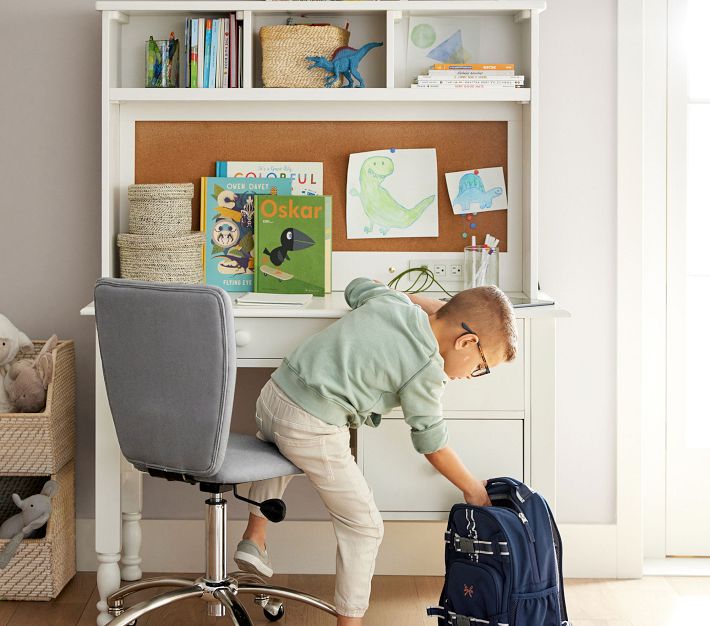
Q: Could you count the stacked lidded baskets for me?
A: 2